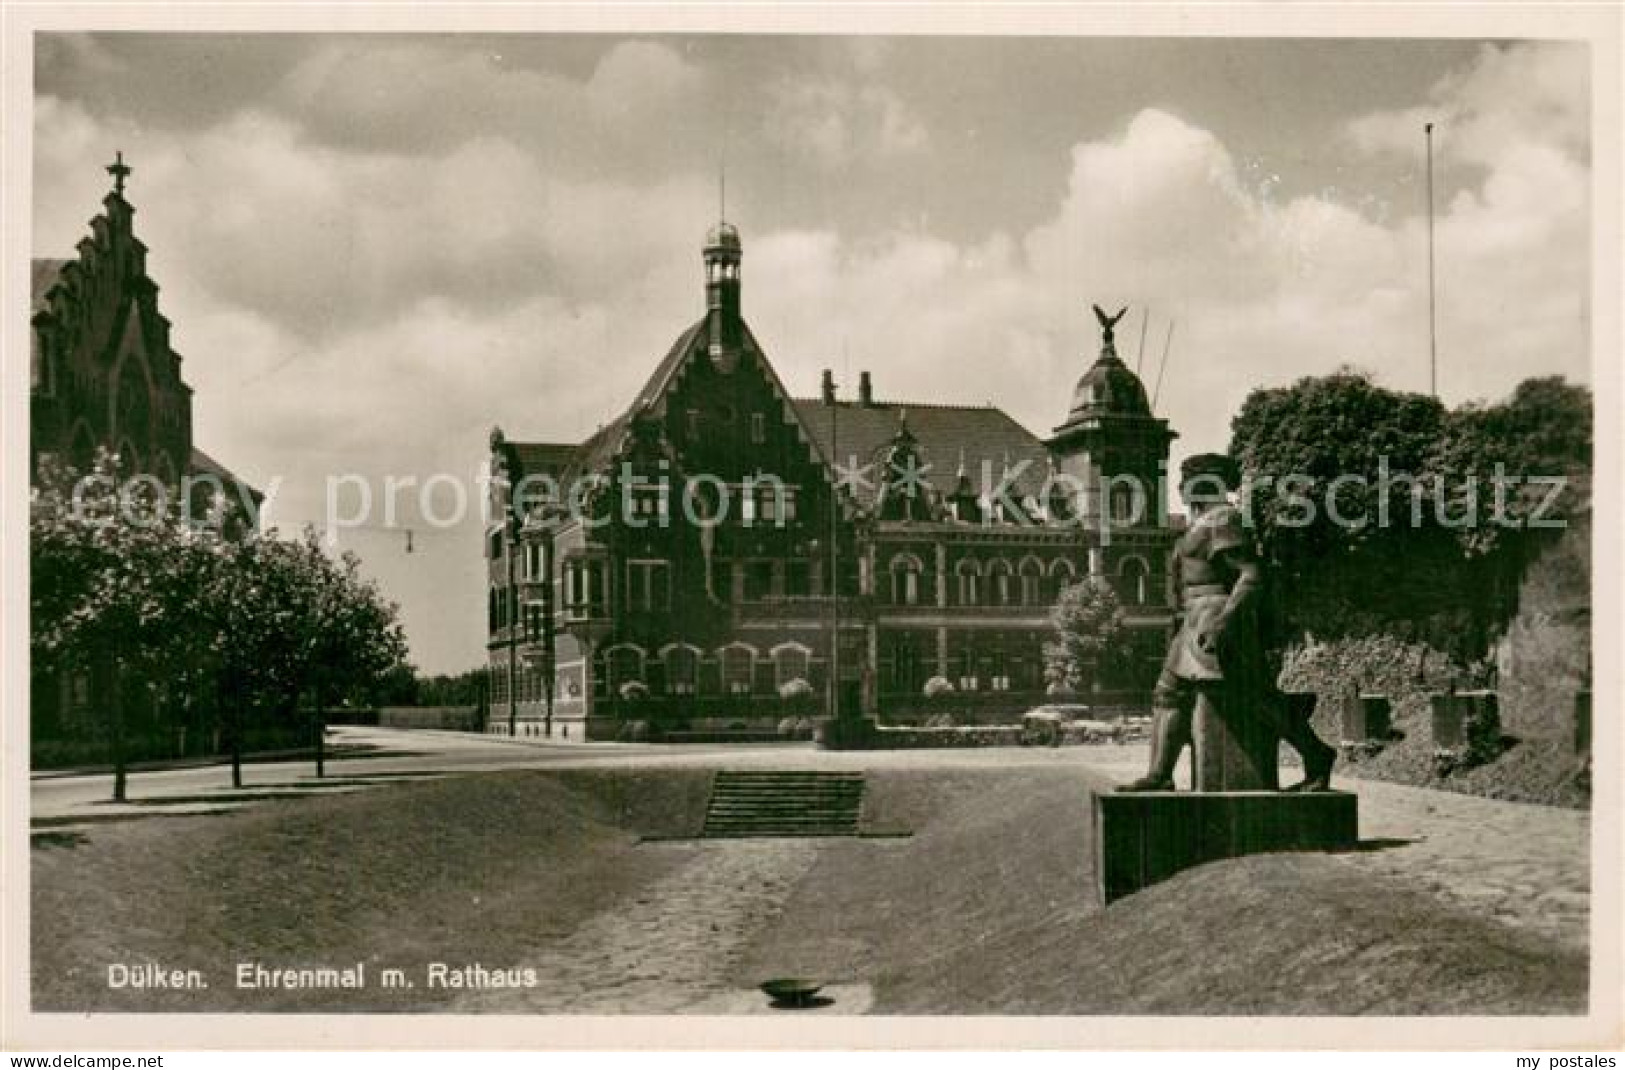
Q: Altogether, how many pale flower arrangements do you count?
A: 3